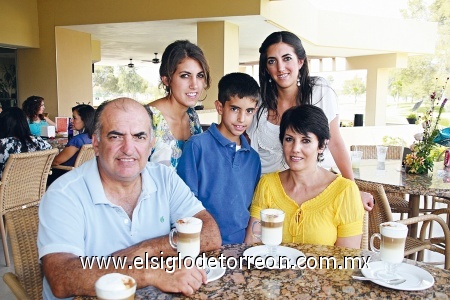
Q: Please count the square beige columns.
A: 3